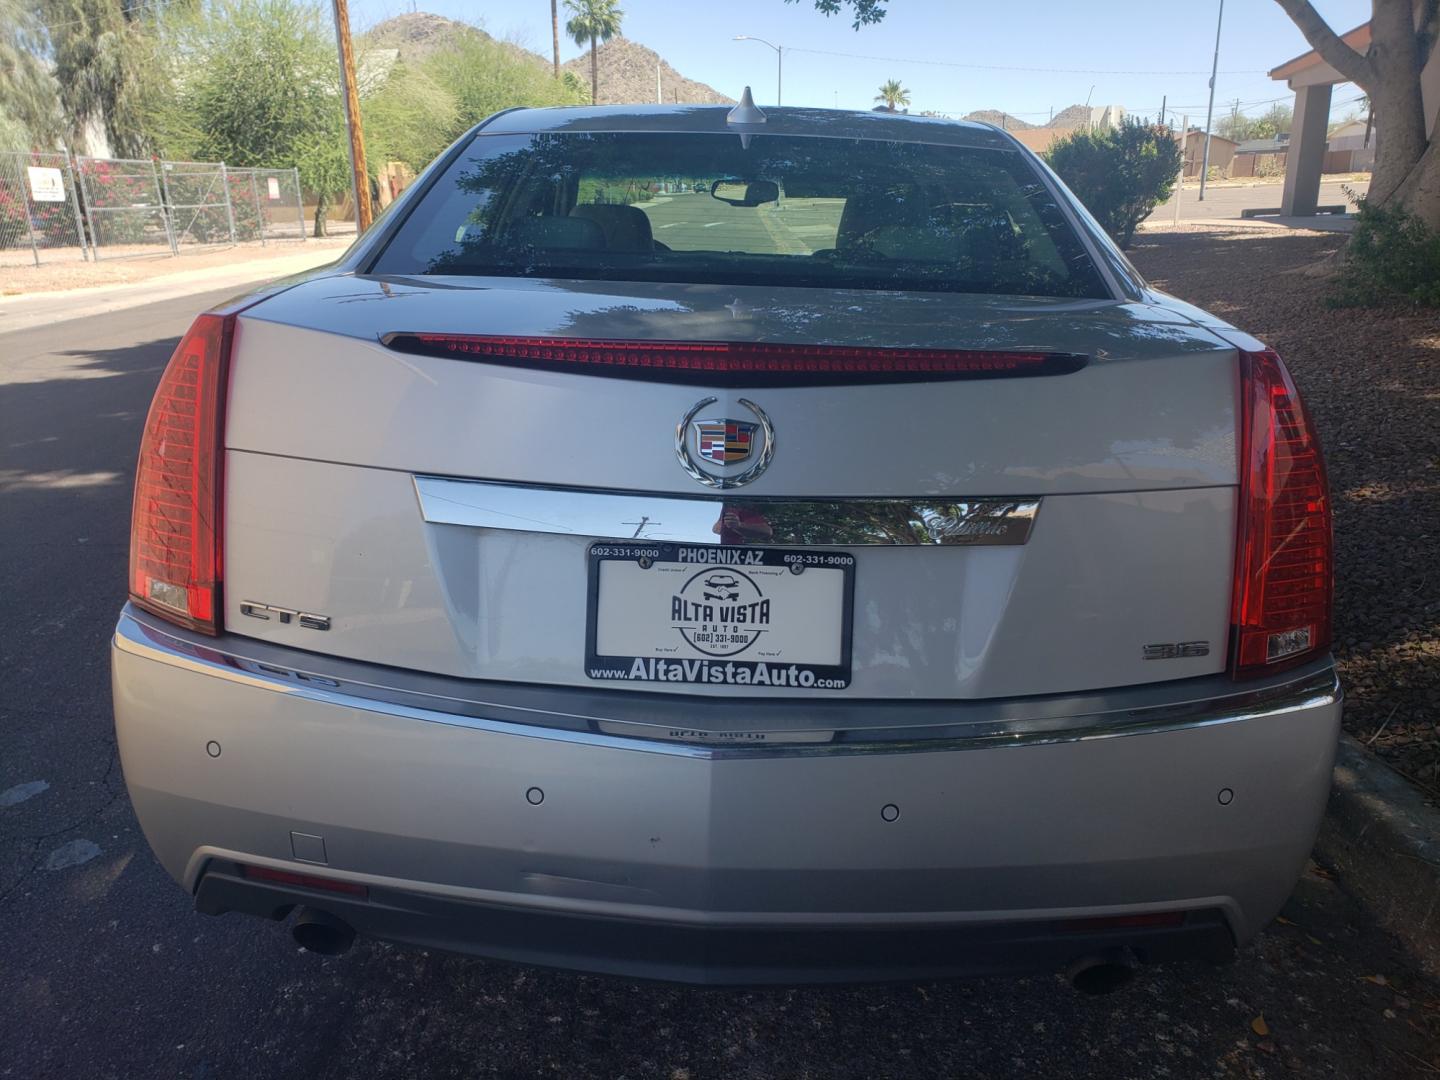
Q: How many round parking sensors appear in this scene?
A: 4